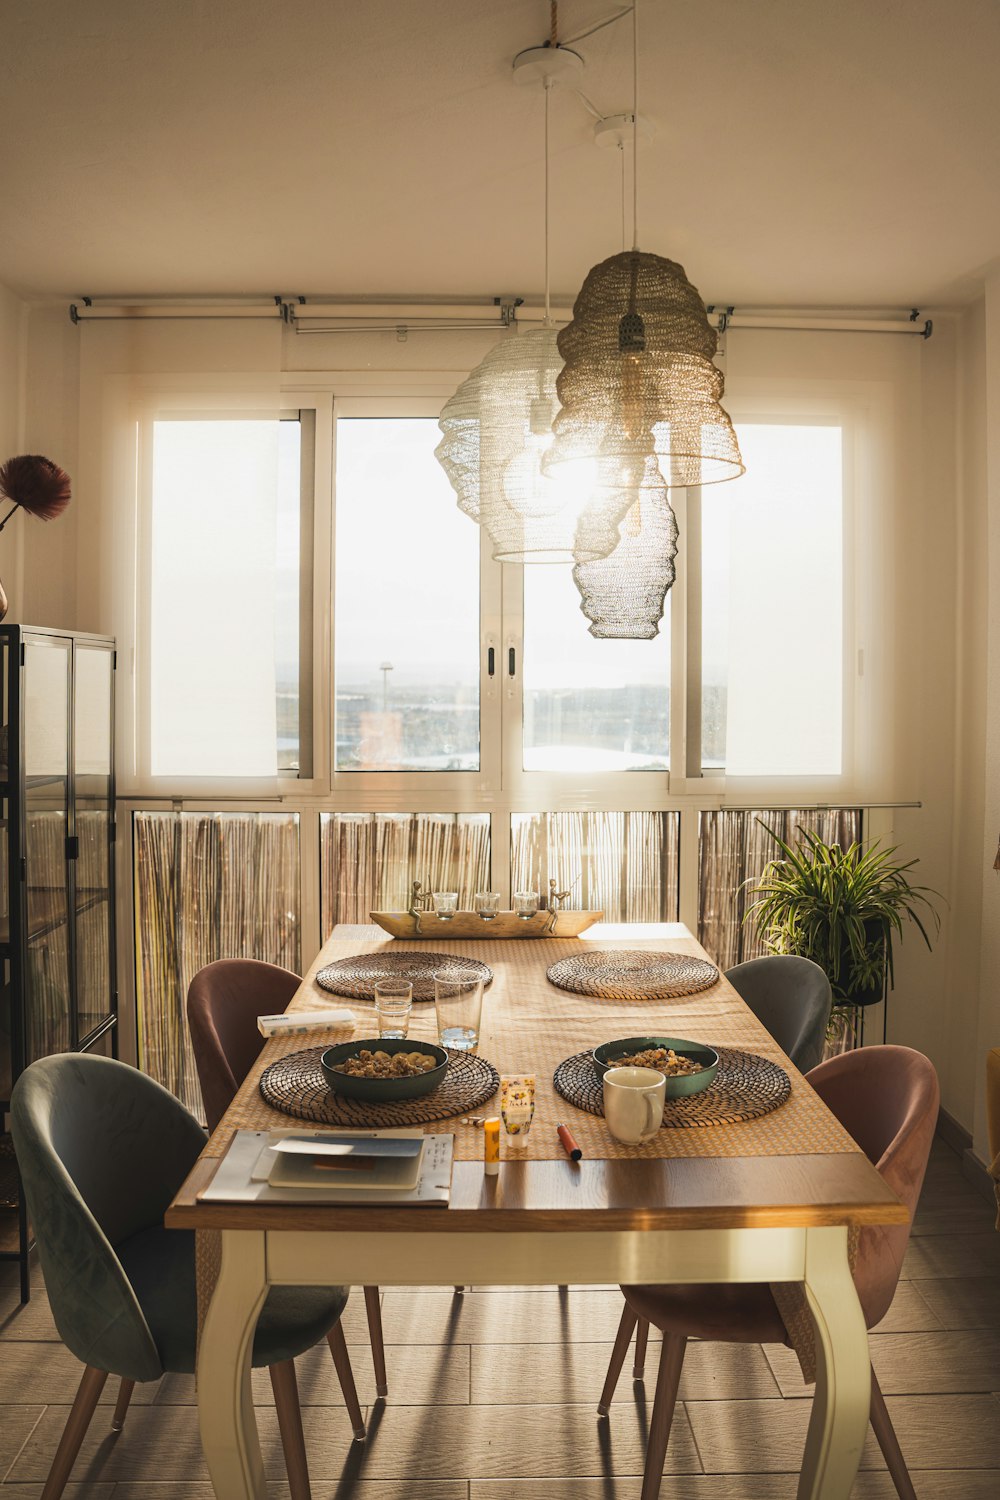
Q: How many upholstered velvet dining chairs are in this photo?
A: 4